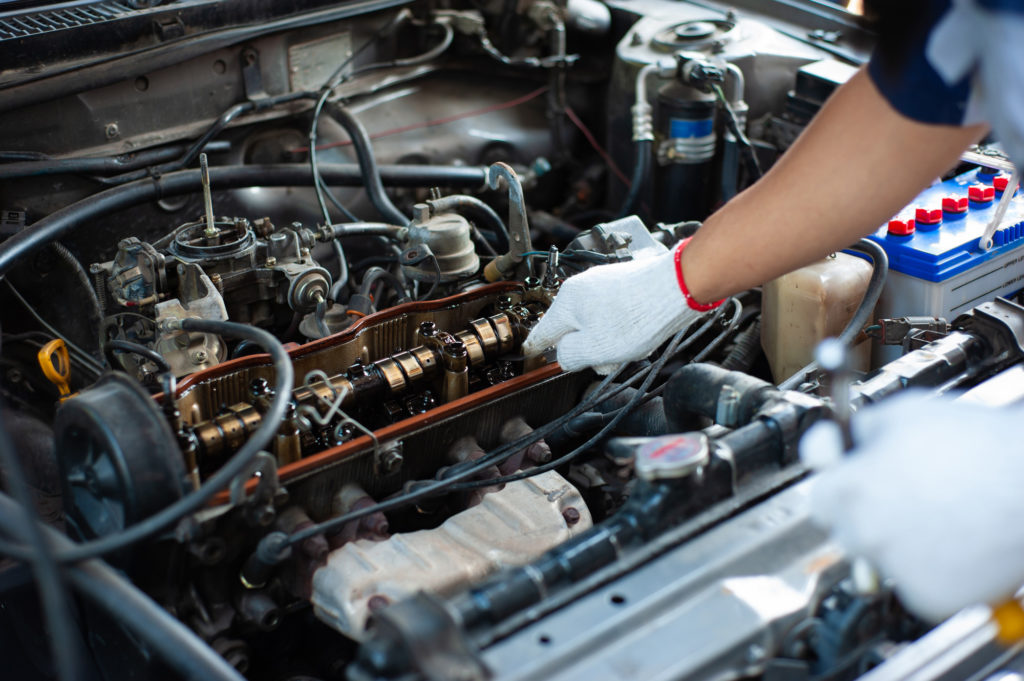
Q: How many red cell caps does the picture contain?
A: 5